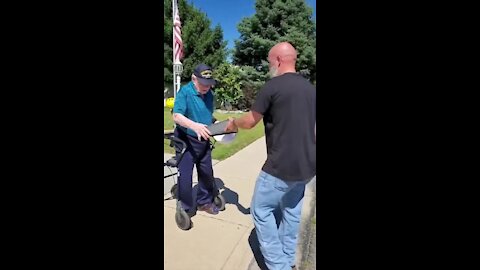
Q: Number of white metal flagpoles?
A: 1